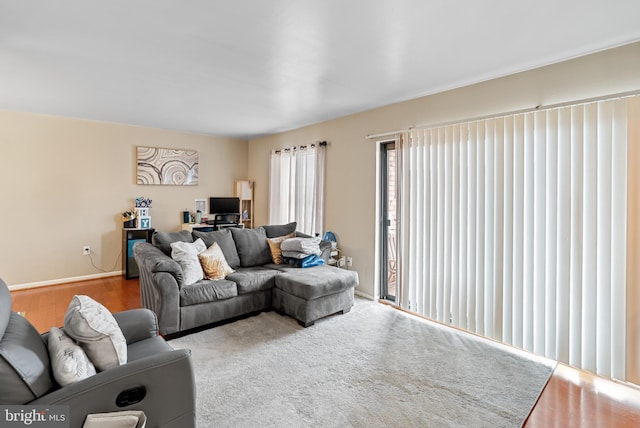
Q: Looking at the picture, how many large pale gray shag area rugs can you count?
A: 1